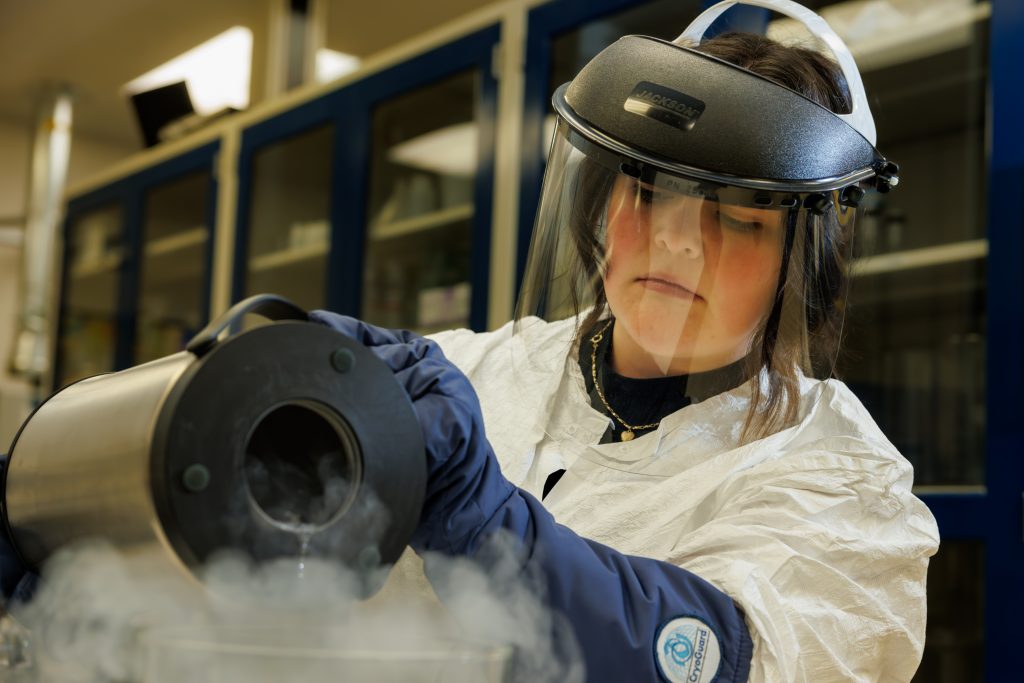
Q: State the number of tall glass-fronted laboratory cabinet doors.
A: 6